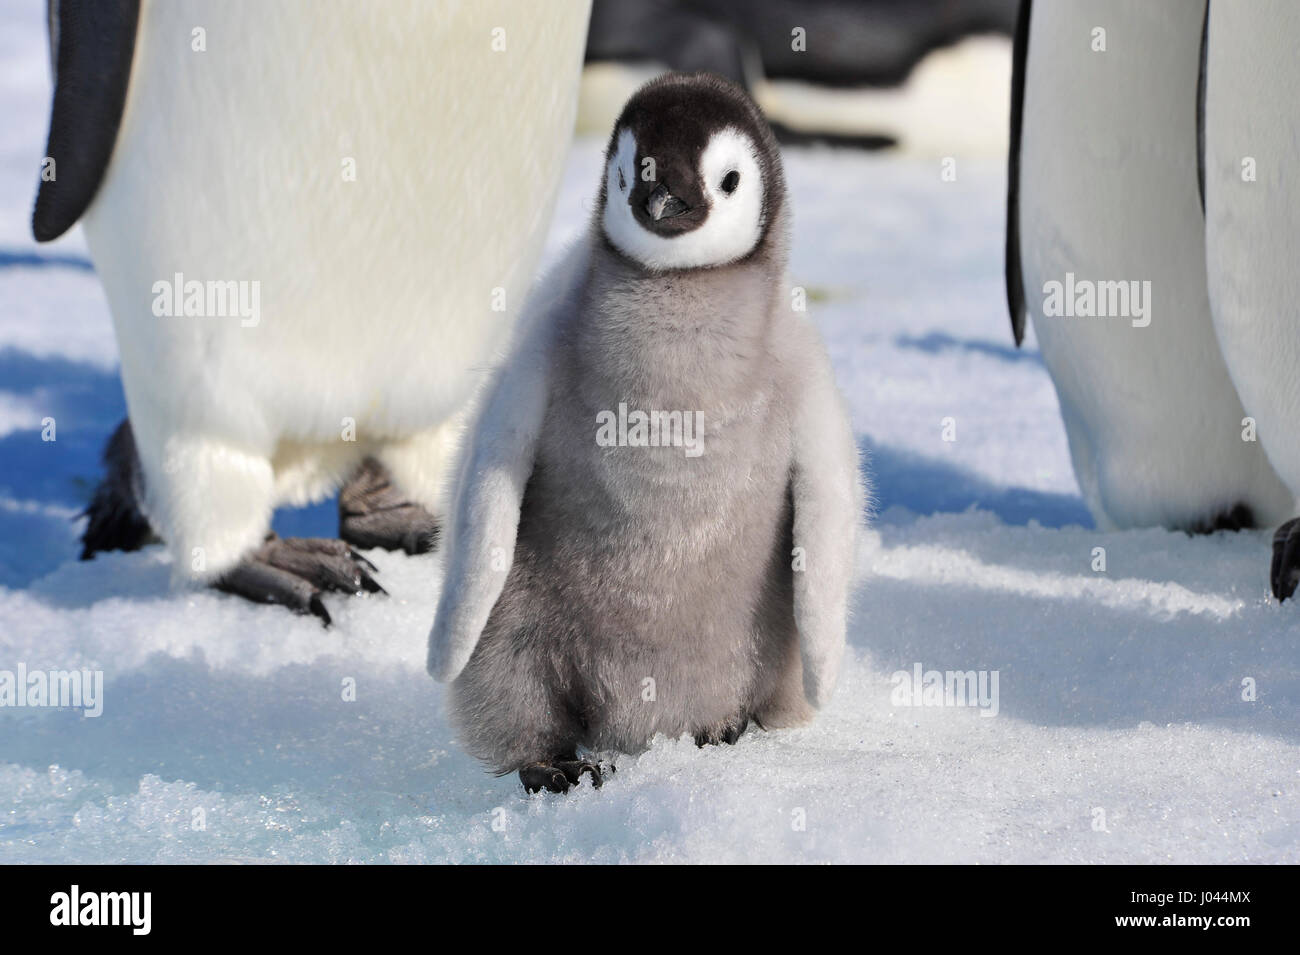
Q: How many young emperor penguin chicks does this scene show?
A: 1